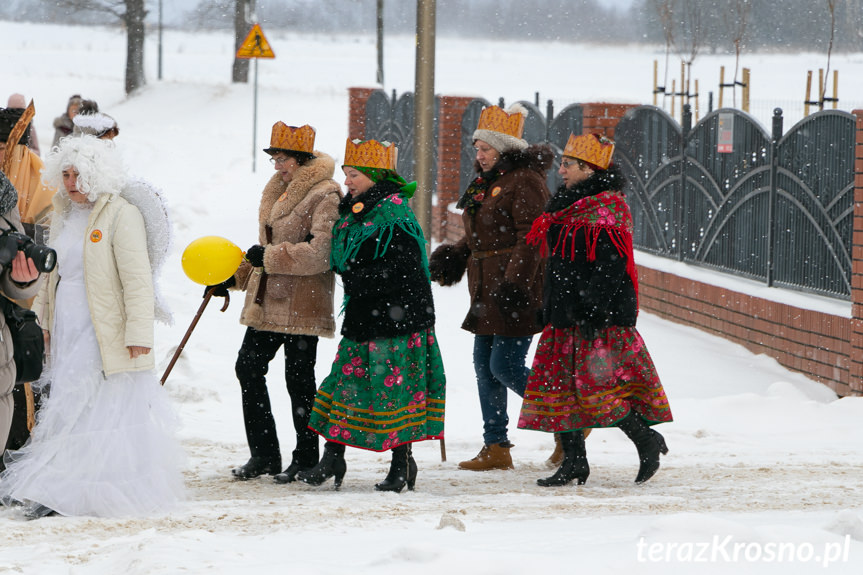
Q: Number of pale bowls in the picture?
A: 0